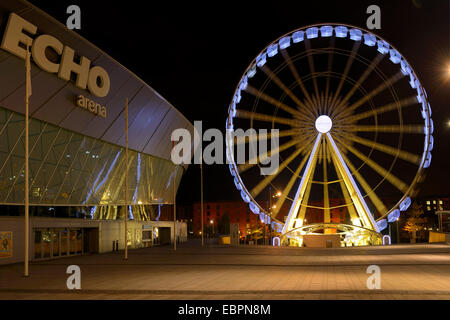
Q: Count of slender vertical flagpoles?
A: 4